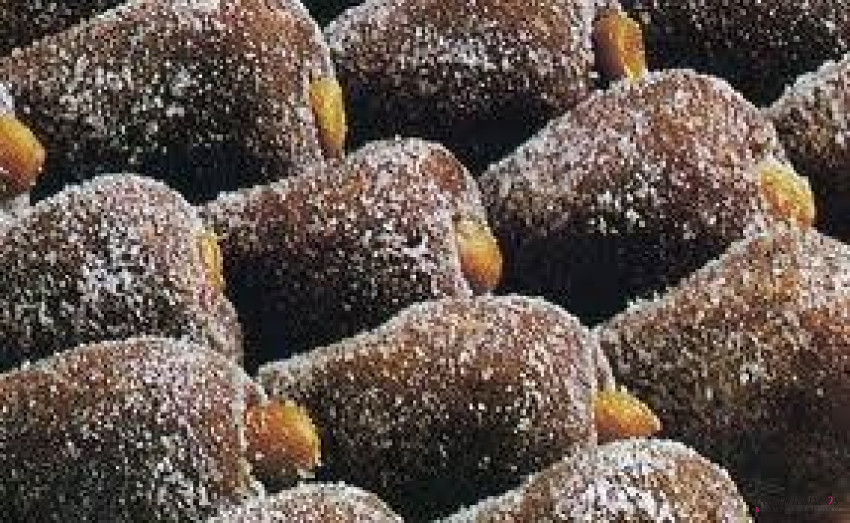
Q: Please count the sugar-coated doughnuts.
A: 14